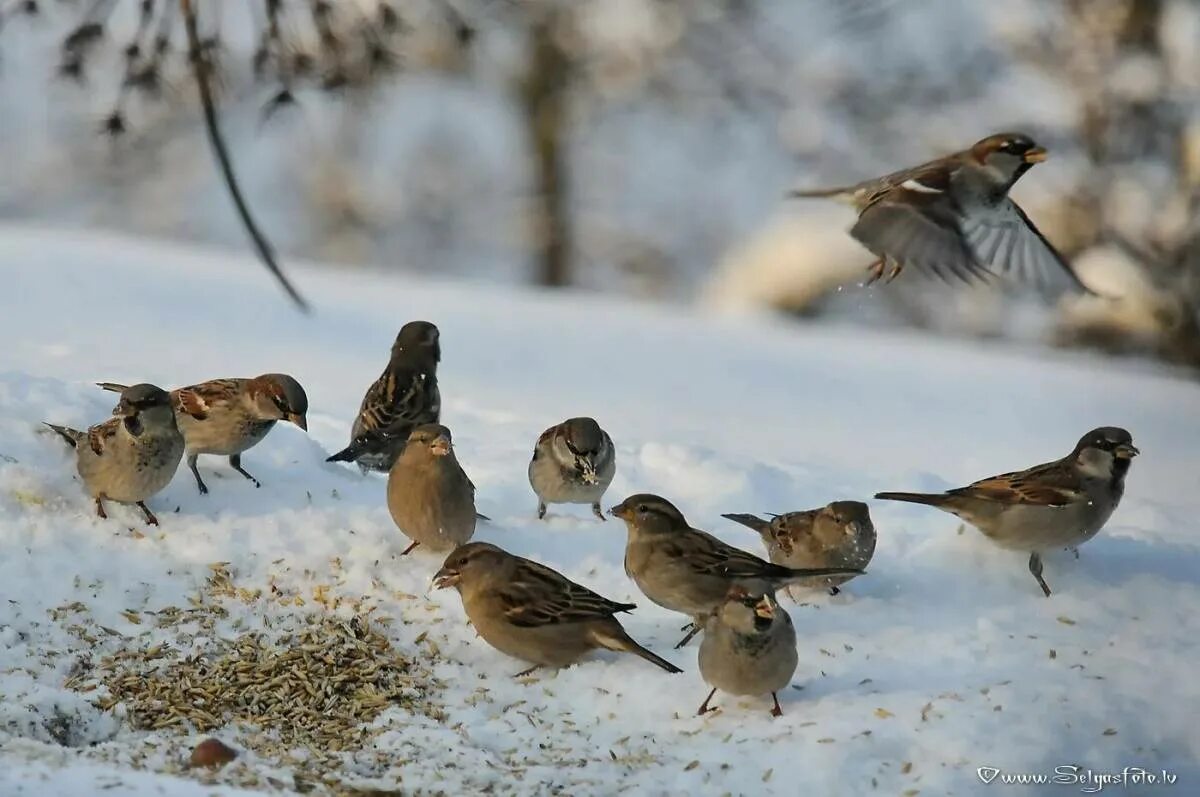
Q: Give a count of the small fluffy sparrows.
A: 11